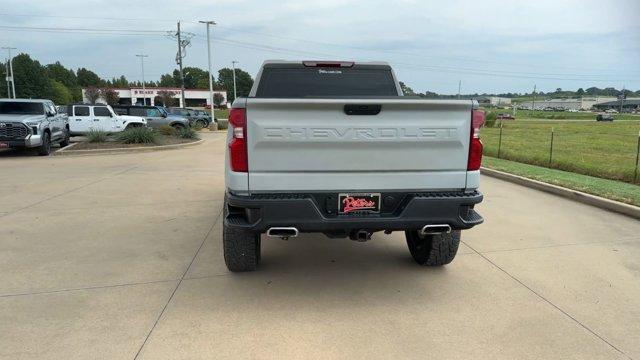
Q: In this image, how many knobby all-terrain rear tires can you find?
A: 2